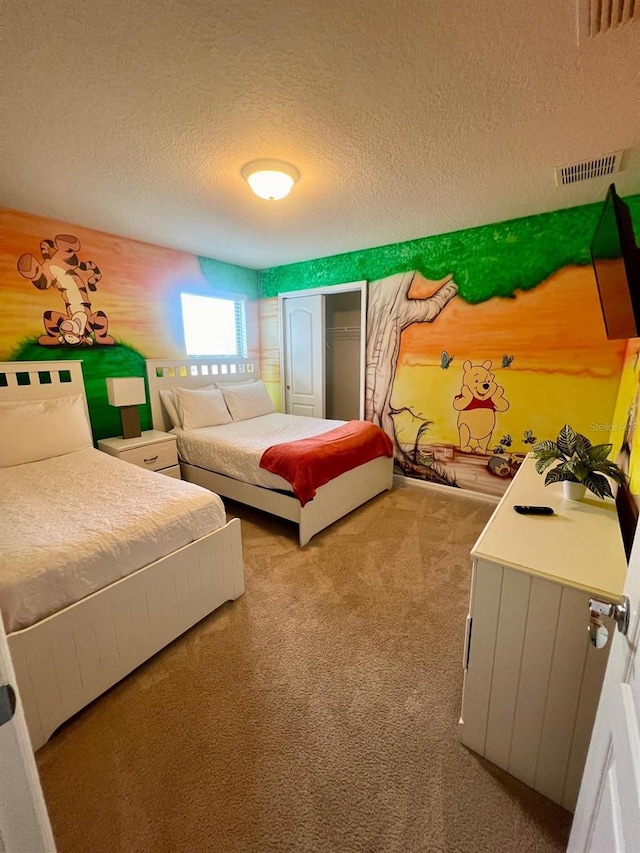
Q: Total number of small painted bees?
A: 3